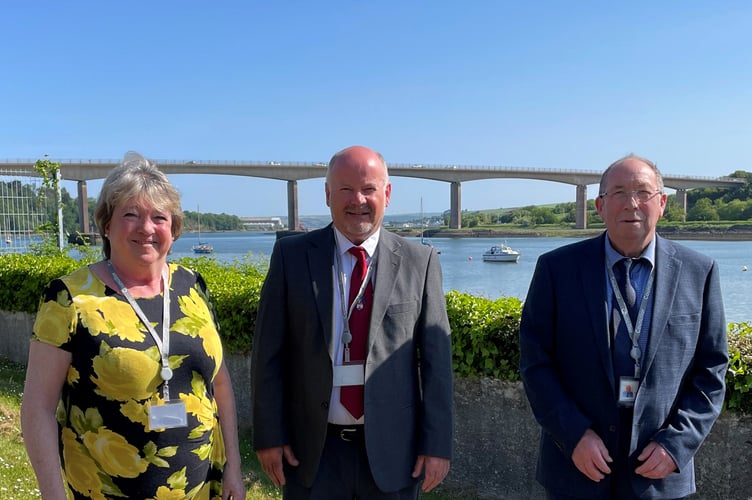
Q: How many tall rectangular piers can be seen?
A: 5